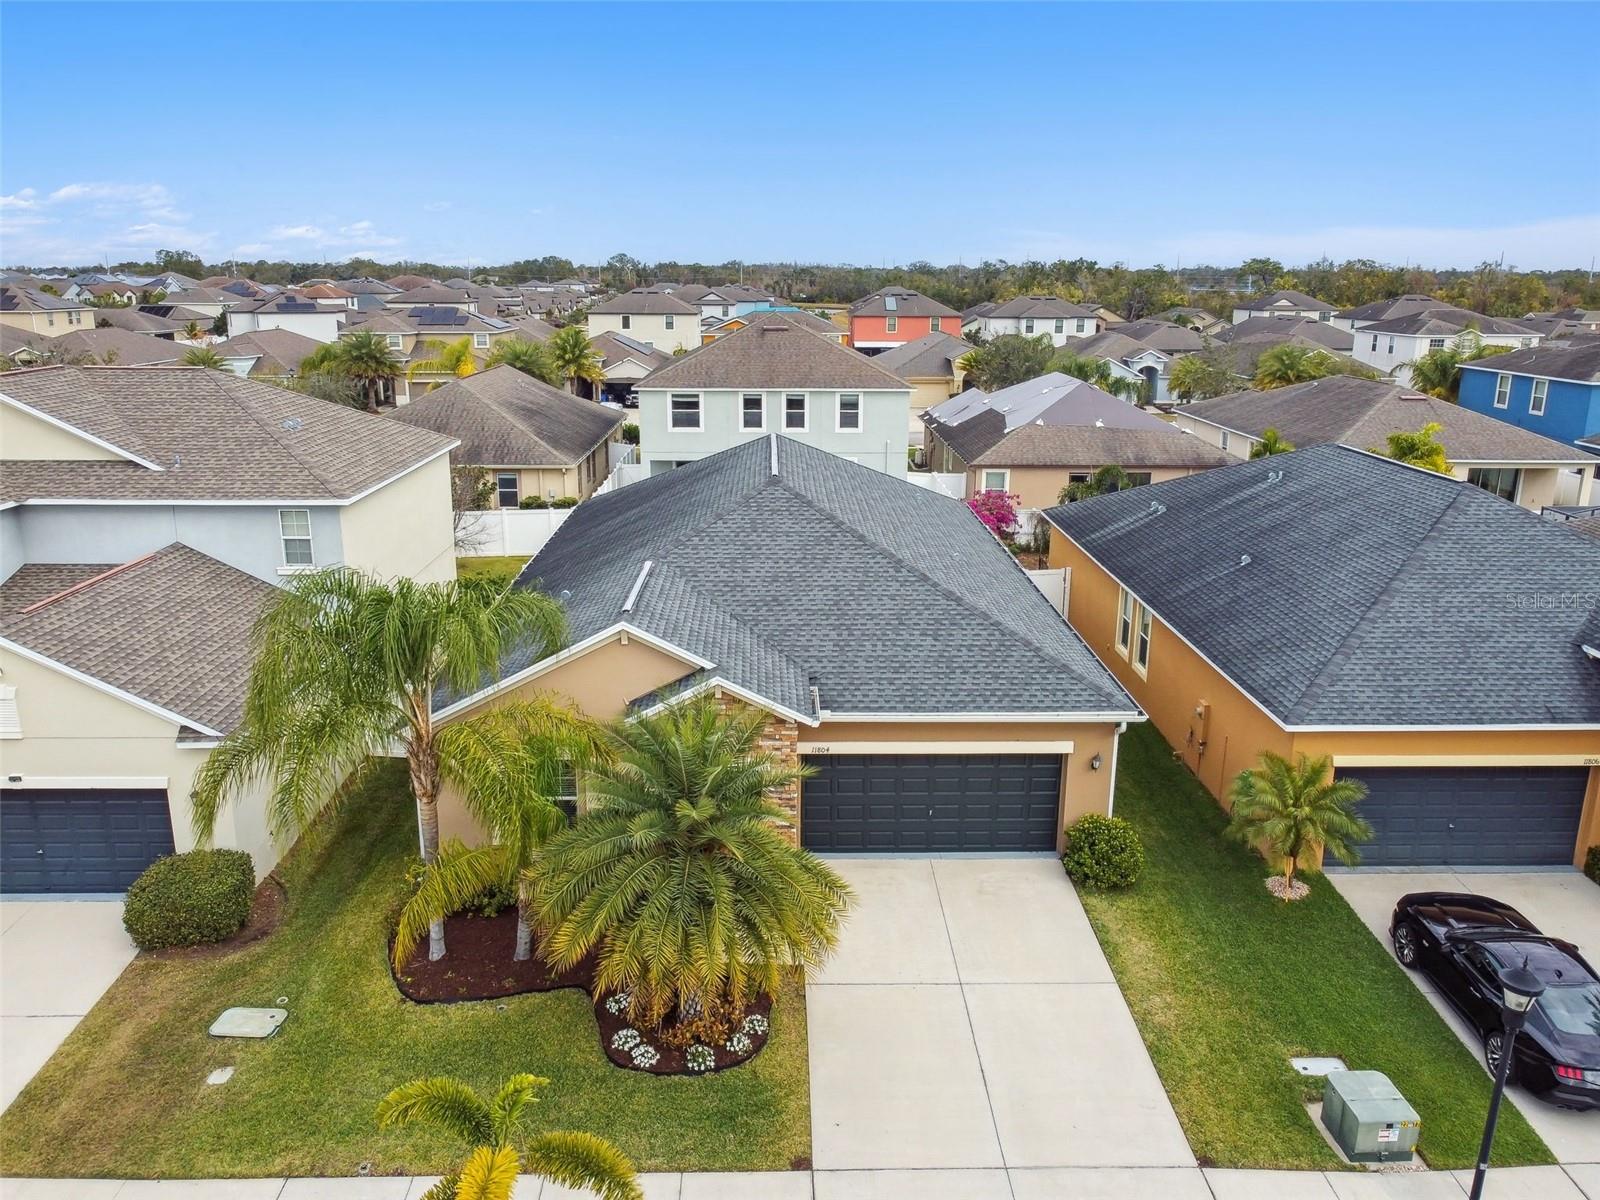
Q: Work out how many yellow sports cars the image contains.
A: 0